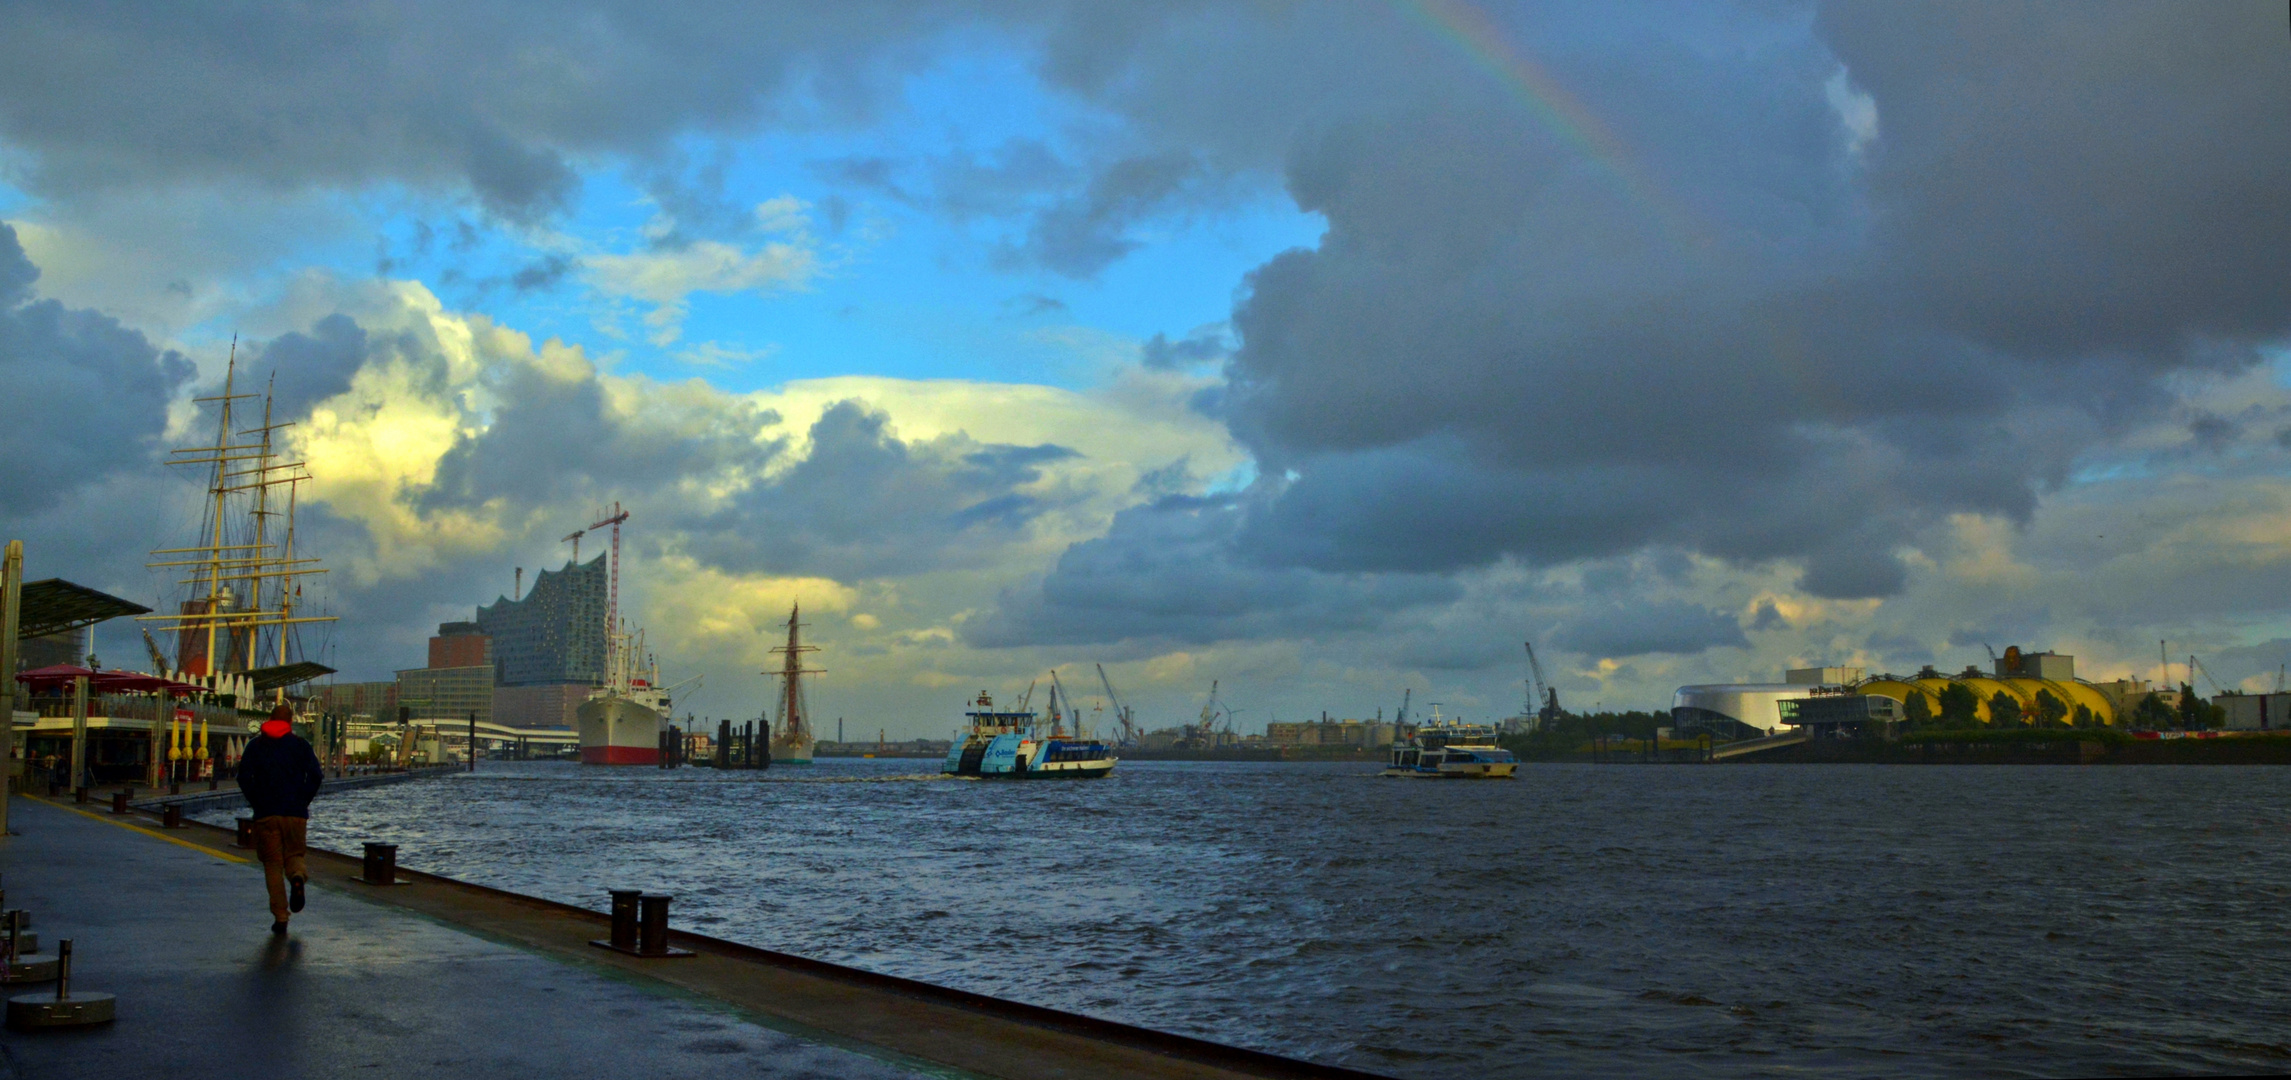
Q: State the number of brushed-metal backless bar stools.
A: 0